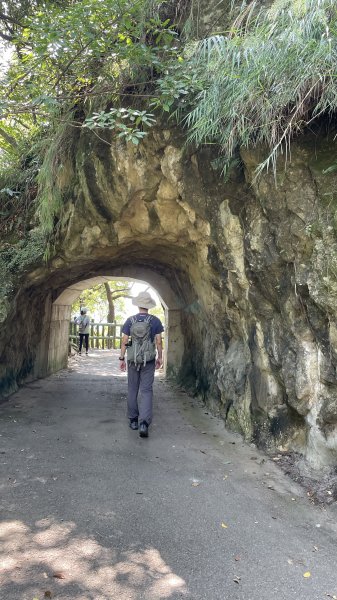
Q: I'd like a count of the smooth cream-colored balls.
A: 0